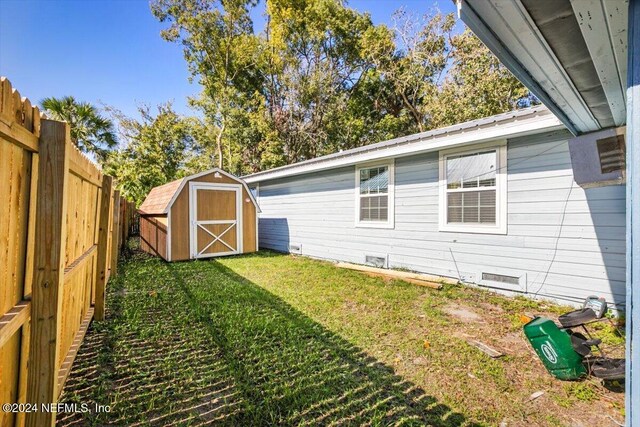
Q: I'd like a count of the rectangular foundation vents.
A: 3